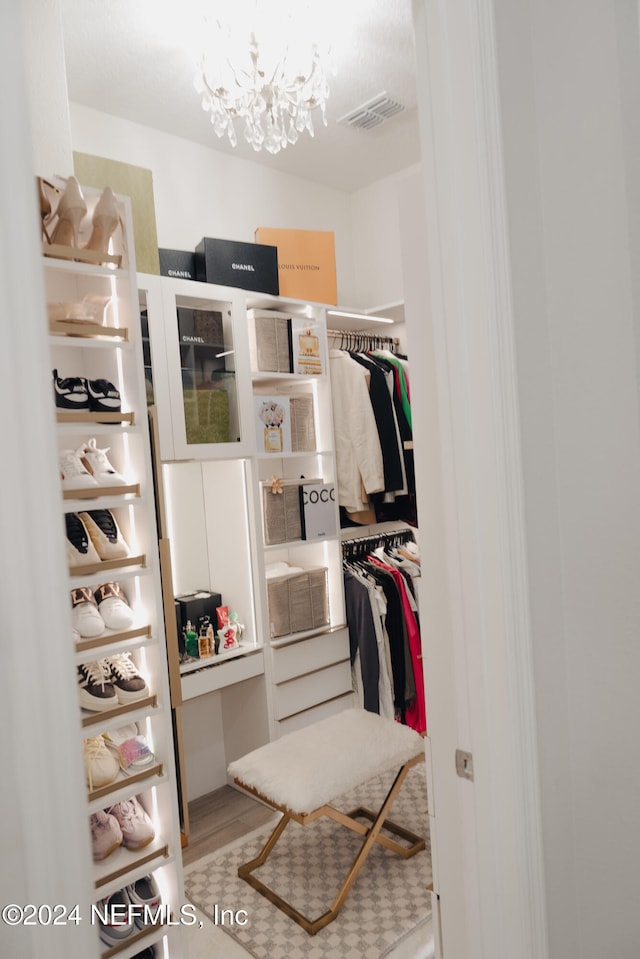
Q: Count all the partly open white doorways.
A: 1